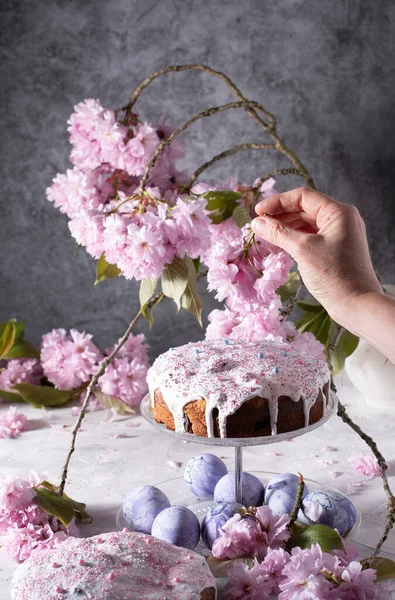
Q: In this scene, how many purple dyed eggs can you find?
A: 7